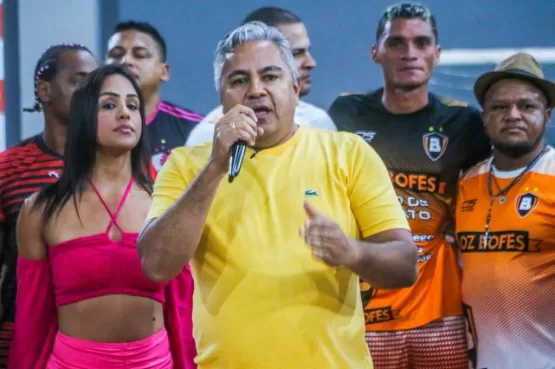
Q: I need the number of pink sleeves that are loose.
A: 2